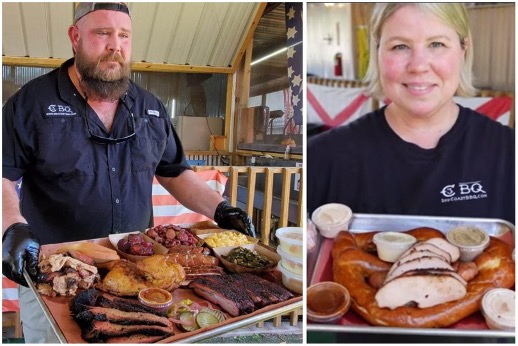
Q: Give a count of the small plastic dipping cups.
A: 6